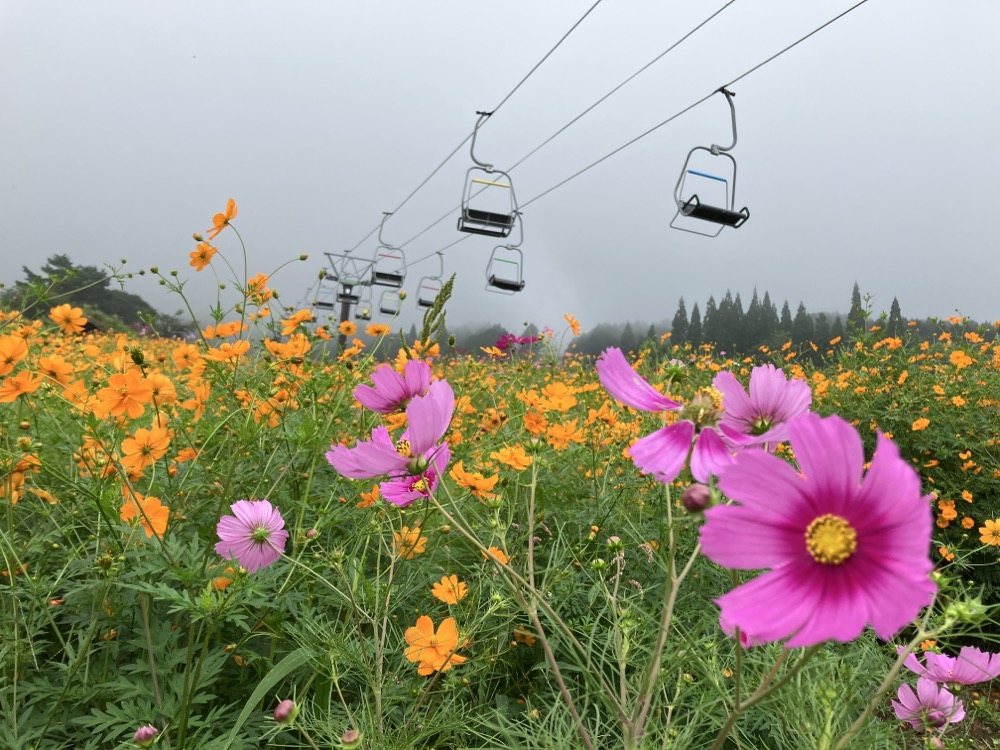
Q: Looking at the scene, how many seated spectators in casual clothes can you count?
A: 0